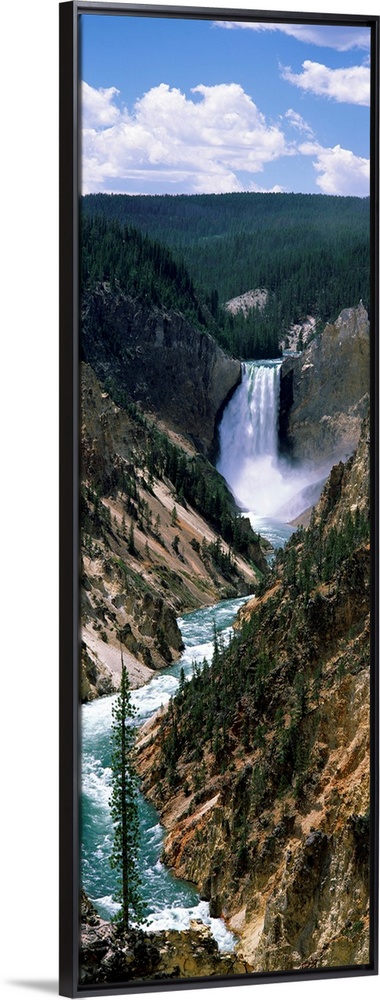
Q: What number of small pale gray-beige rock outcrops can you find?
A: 2